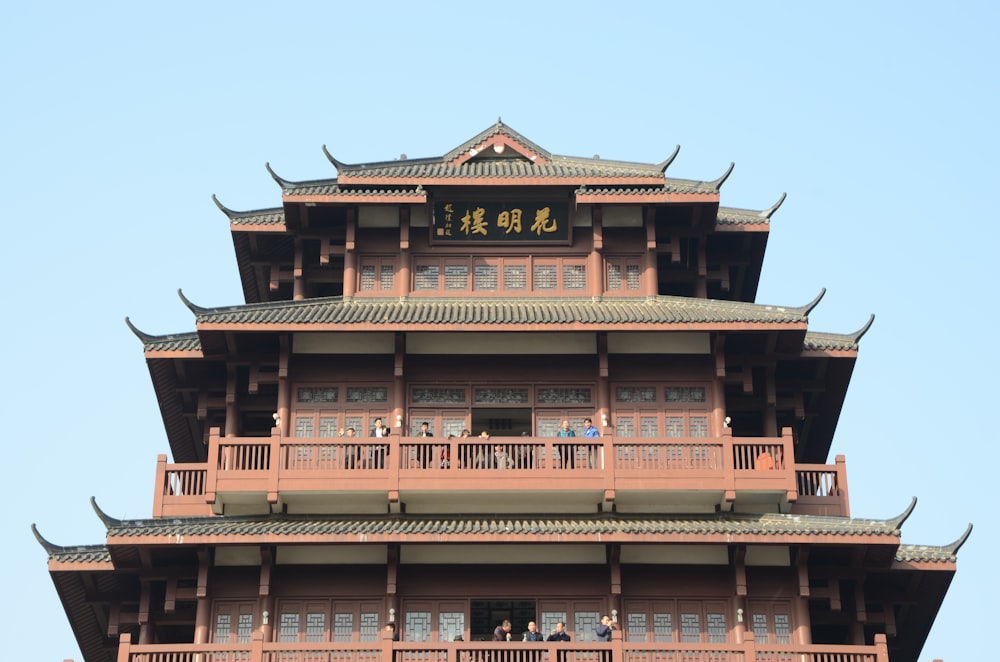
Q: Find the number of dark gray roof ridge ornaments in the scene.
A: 14